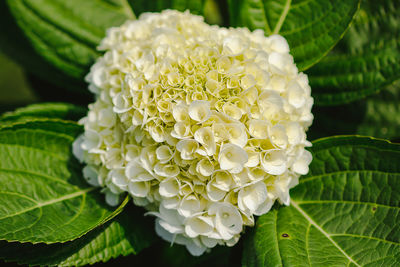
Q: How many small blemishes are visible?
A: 2